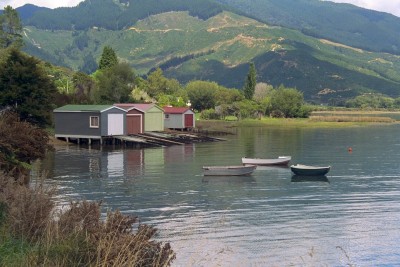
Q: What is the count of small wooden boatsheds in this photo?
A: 4